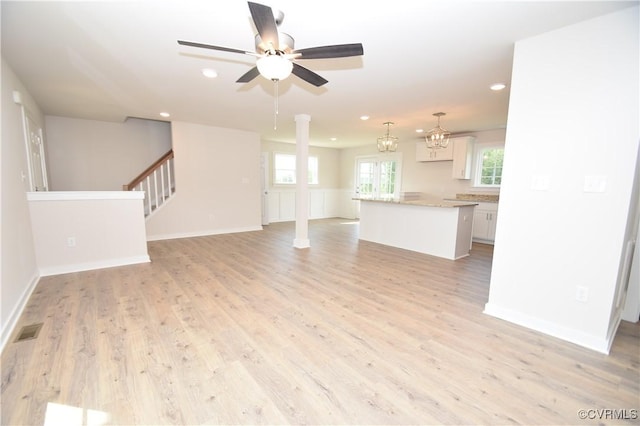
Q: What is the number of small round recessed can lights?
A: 6